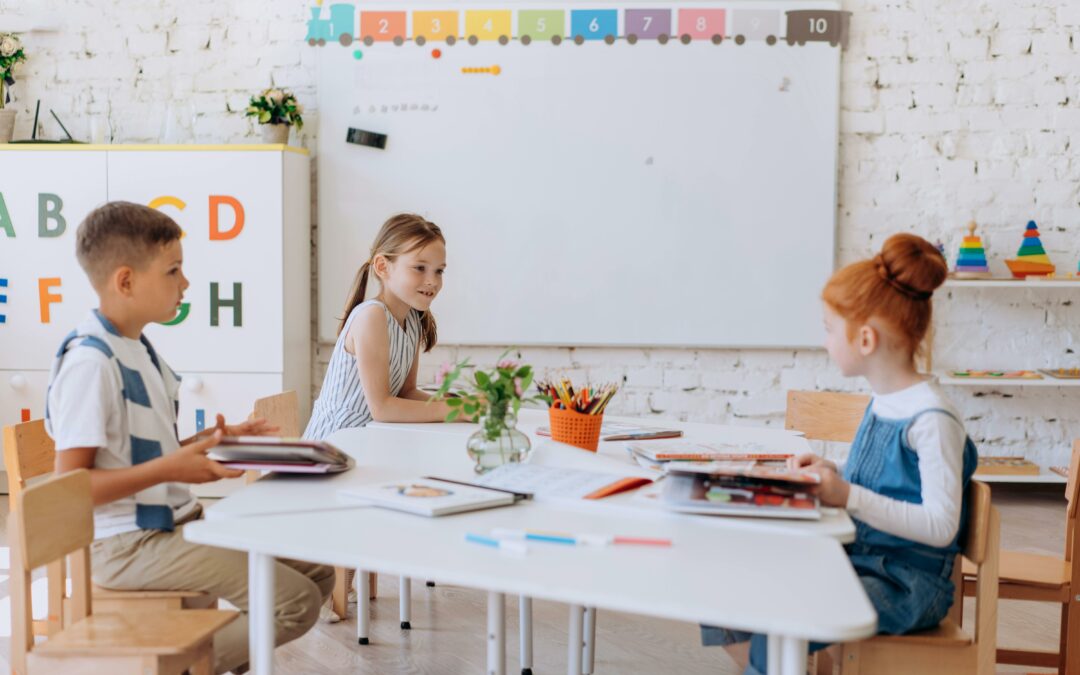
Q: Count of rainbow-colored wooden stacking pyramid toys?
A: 2